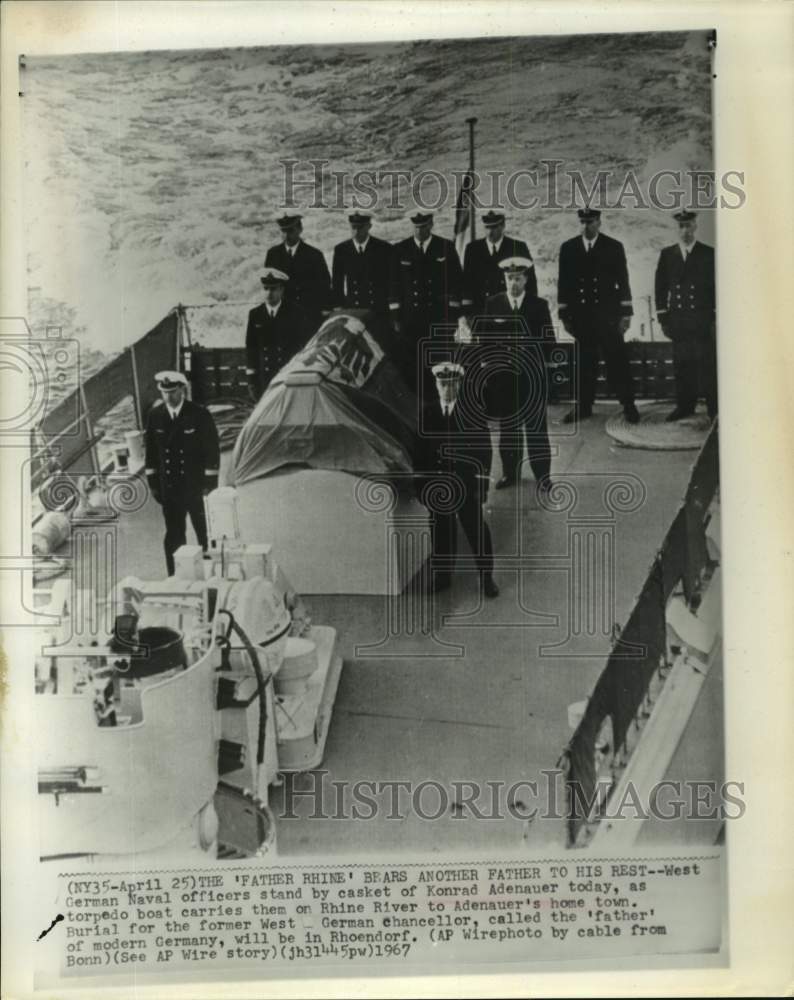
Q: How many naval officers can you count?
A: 10